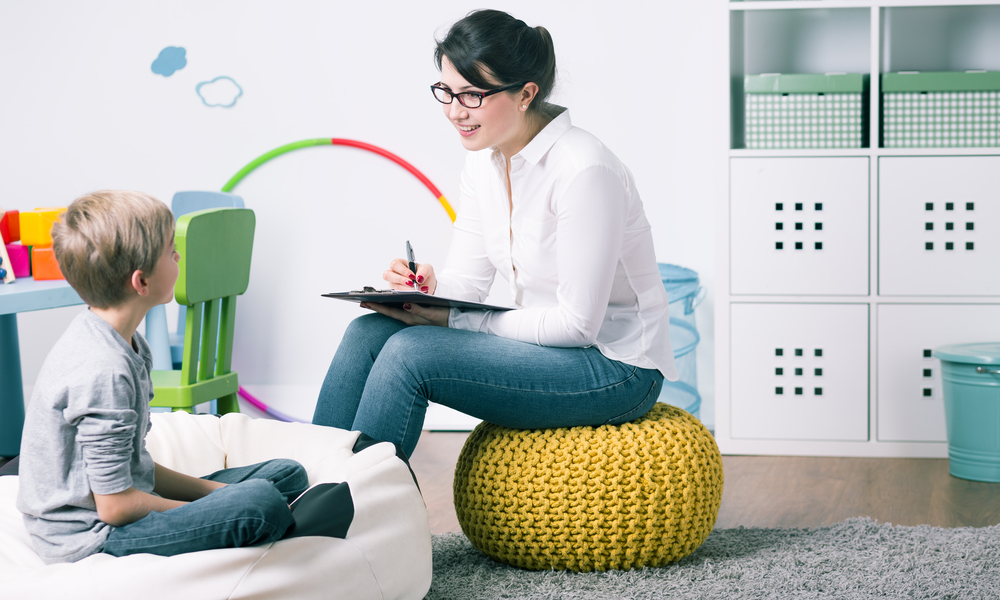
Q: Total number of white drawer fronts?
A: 4